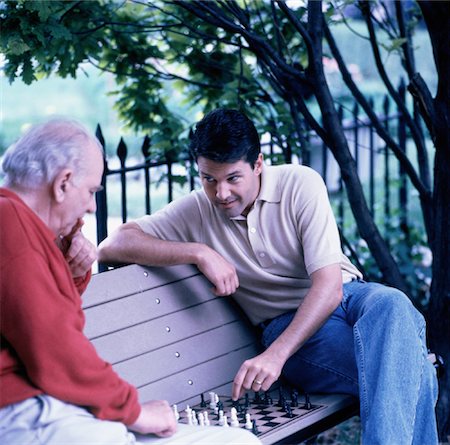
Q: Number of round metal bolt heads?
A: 5